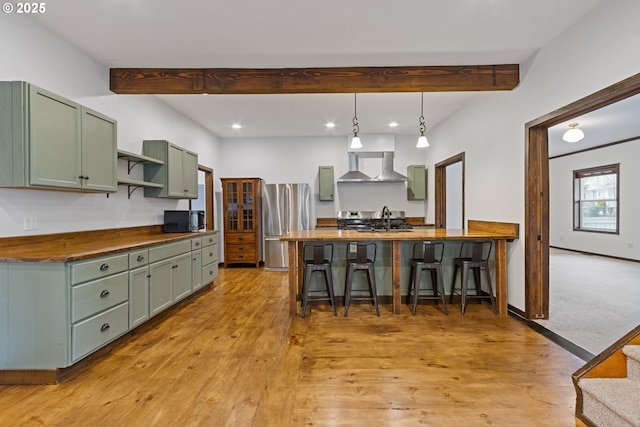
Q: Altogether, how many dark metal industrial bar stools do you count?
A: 4